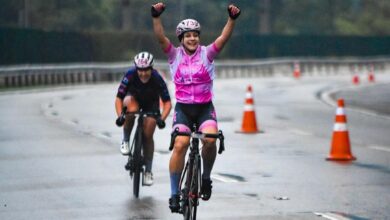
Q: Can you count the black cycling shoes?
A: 2